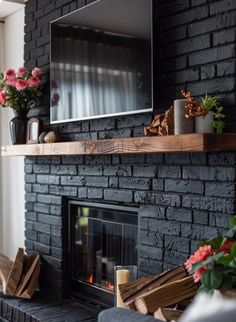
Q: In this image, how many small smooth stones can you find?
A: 2